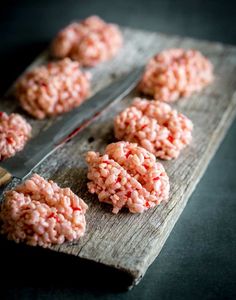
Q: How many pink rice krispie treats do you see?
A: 7